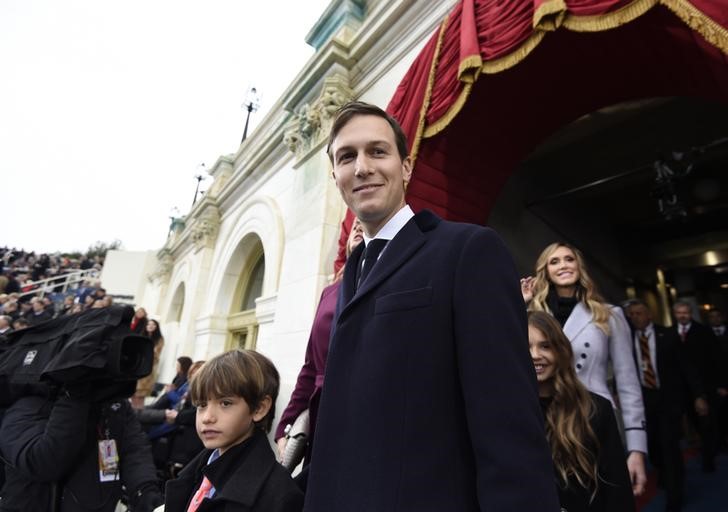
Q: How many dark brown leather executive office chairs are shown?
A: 0